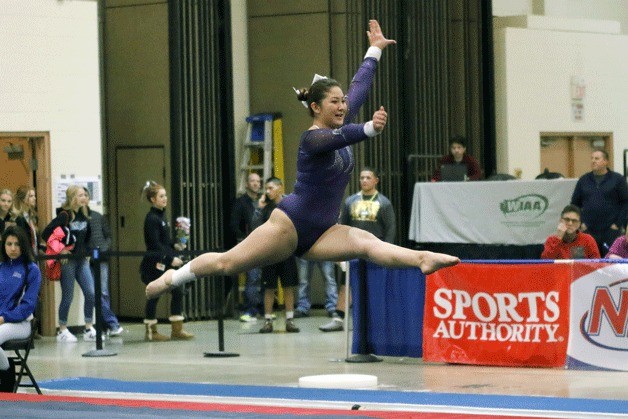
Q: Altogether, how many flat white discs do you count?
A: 1